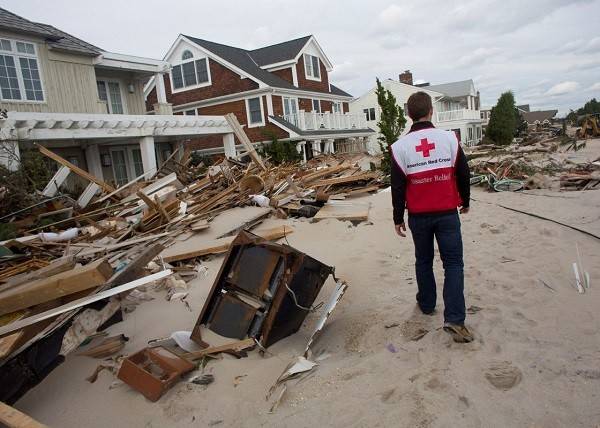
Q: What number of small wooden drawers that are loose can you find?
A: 1